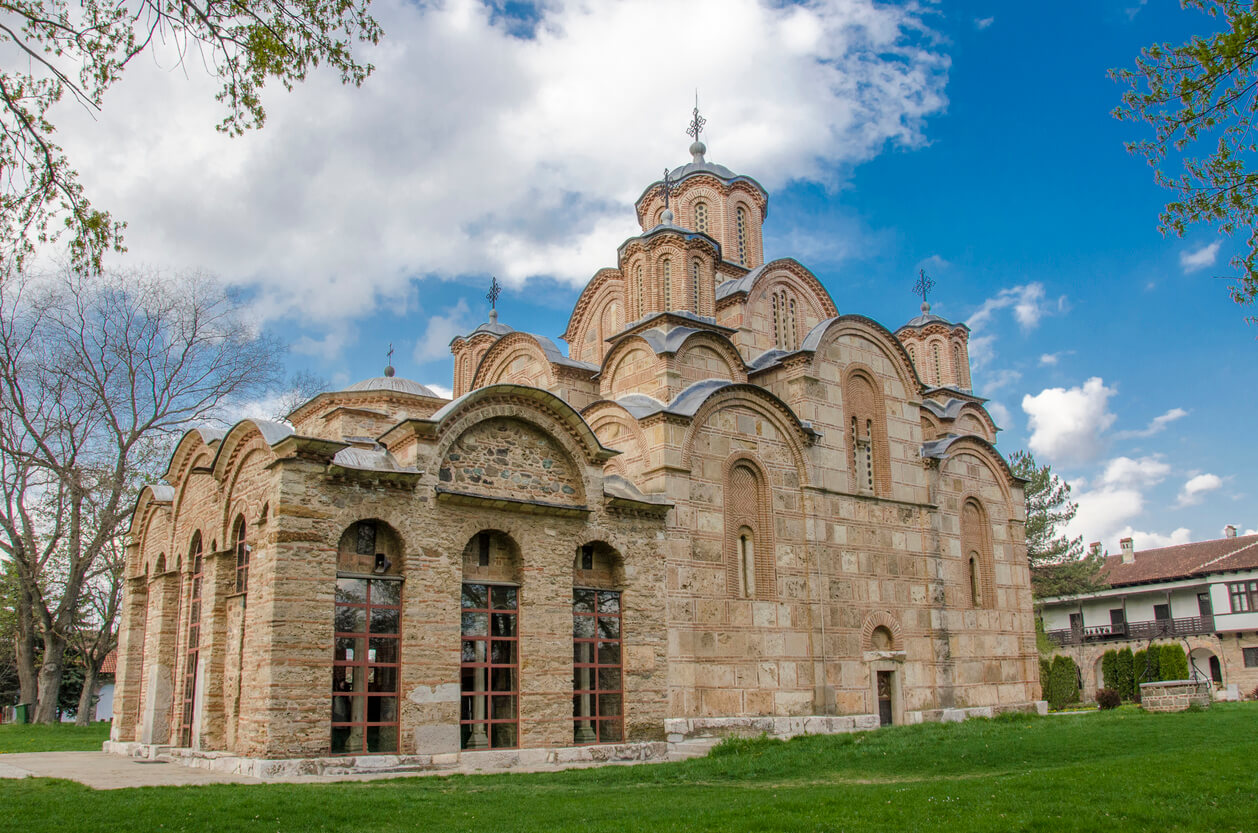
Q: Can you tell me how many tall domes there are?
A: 4